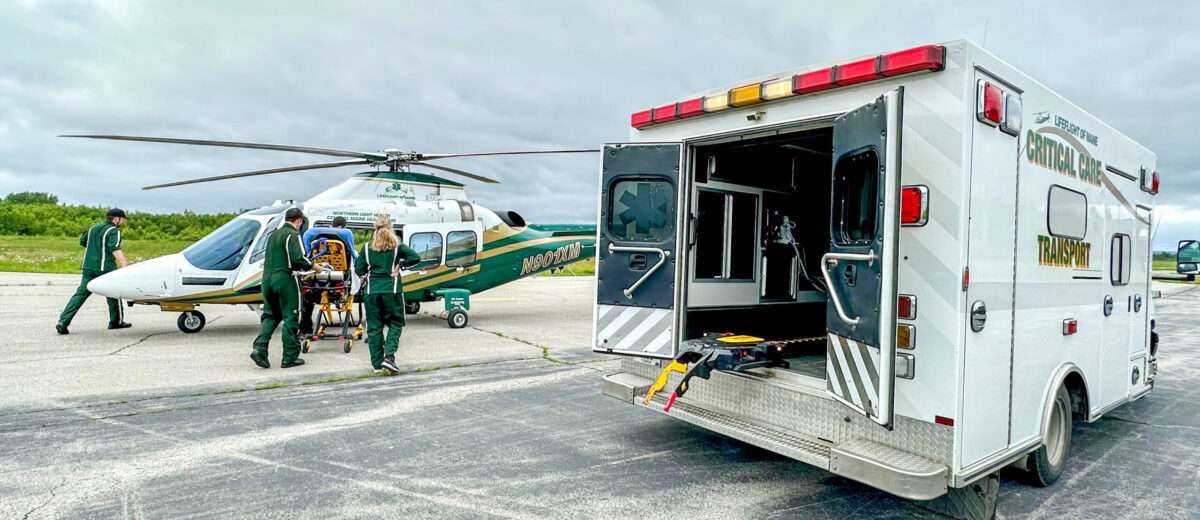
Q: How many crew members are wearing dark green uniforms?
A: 3